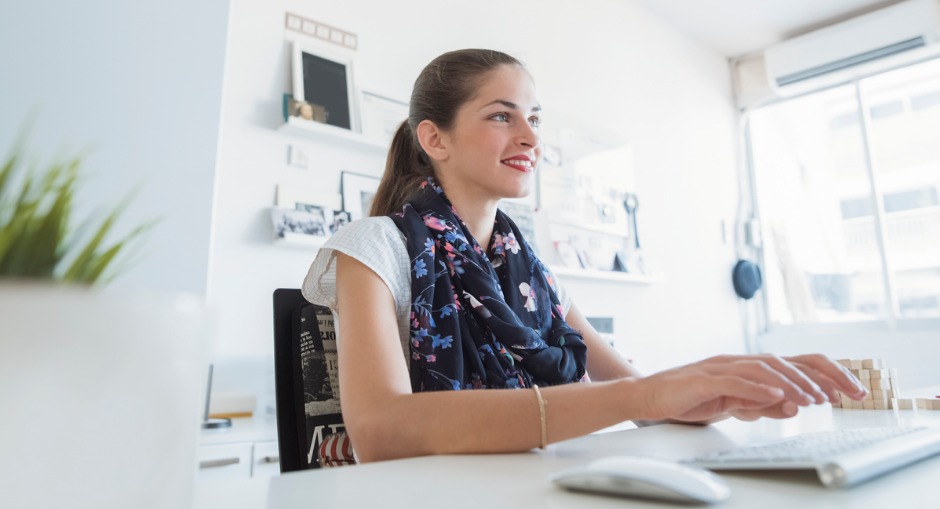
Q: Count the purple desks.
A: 0